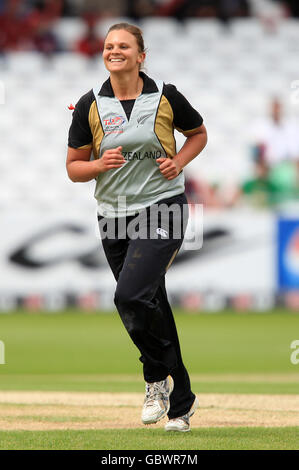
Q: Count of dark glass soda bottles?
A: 0